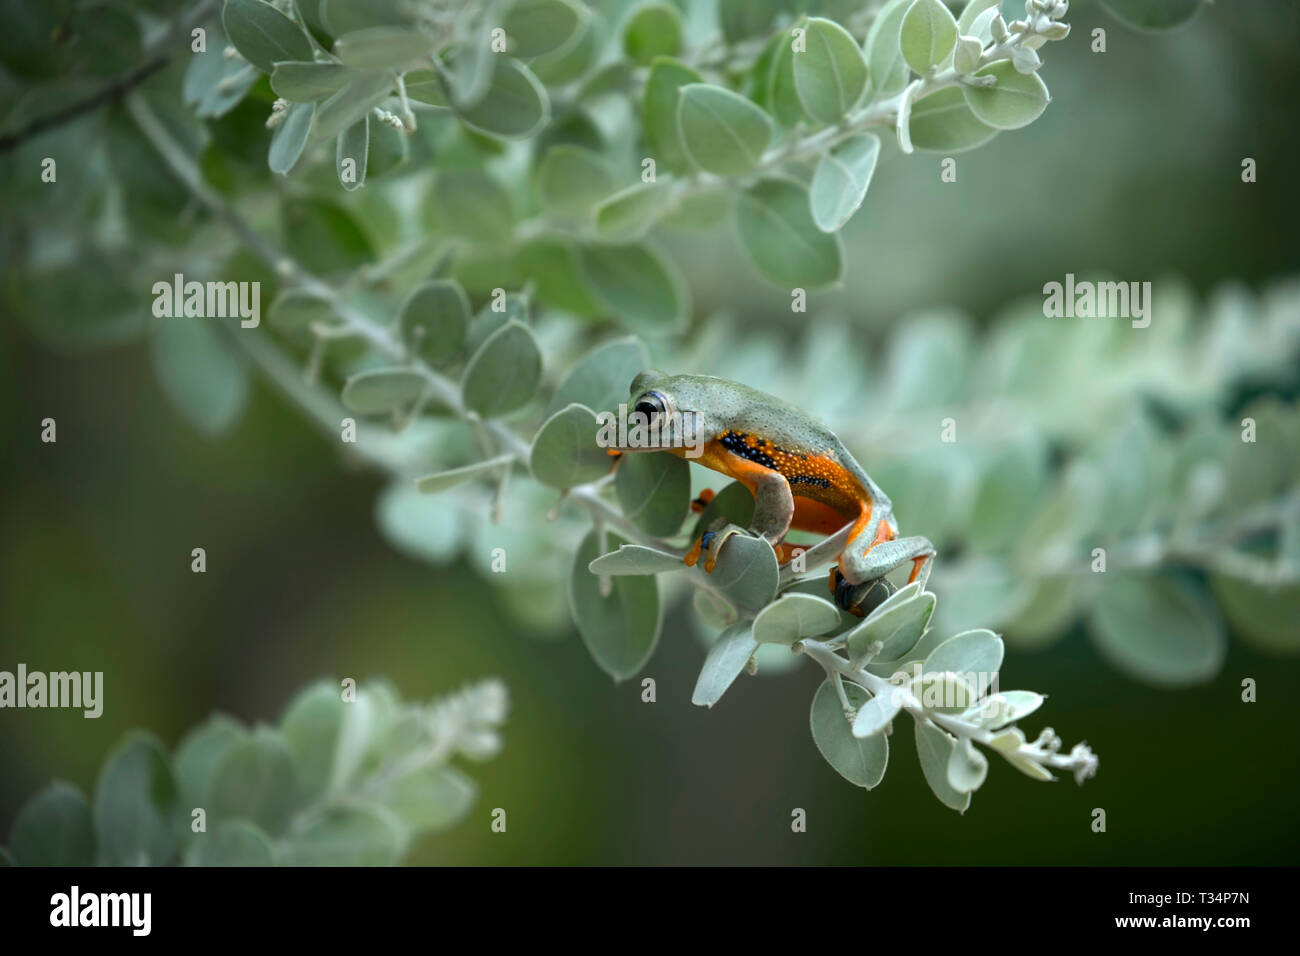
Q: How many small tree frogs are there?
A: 1